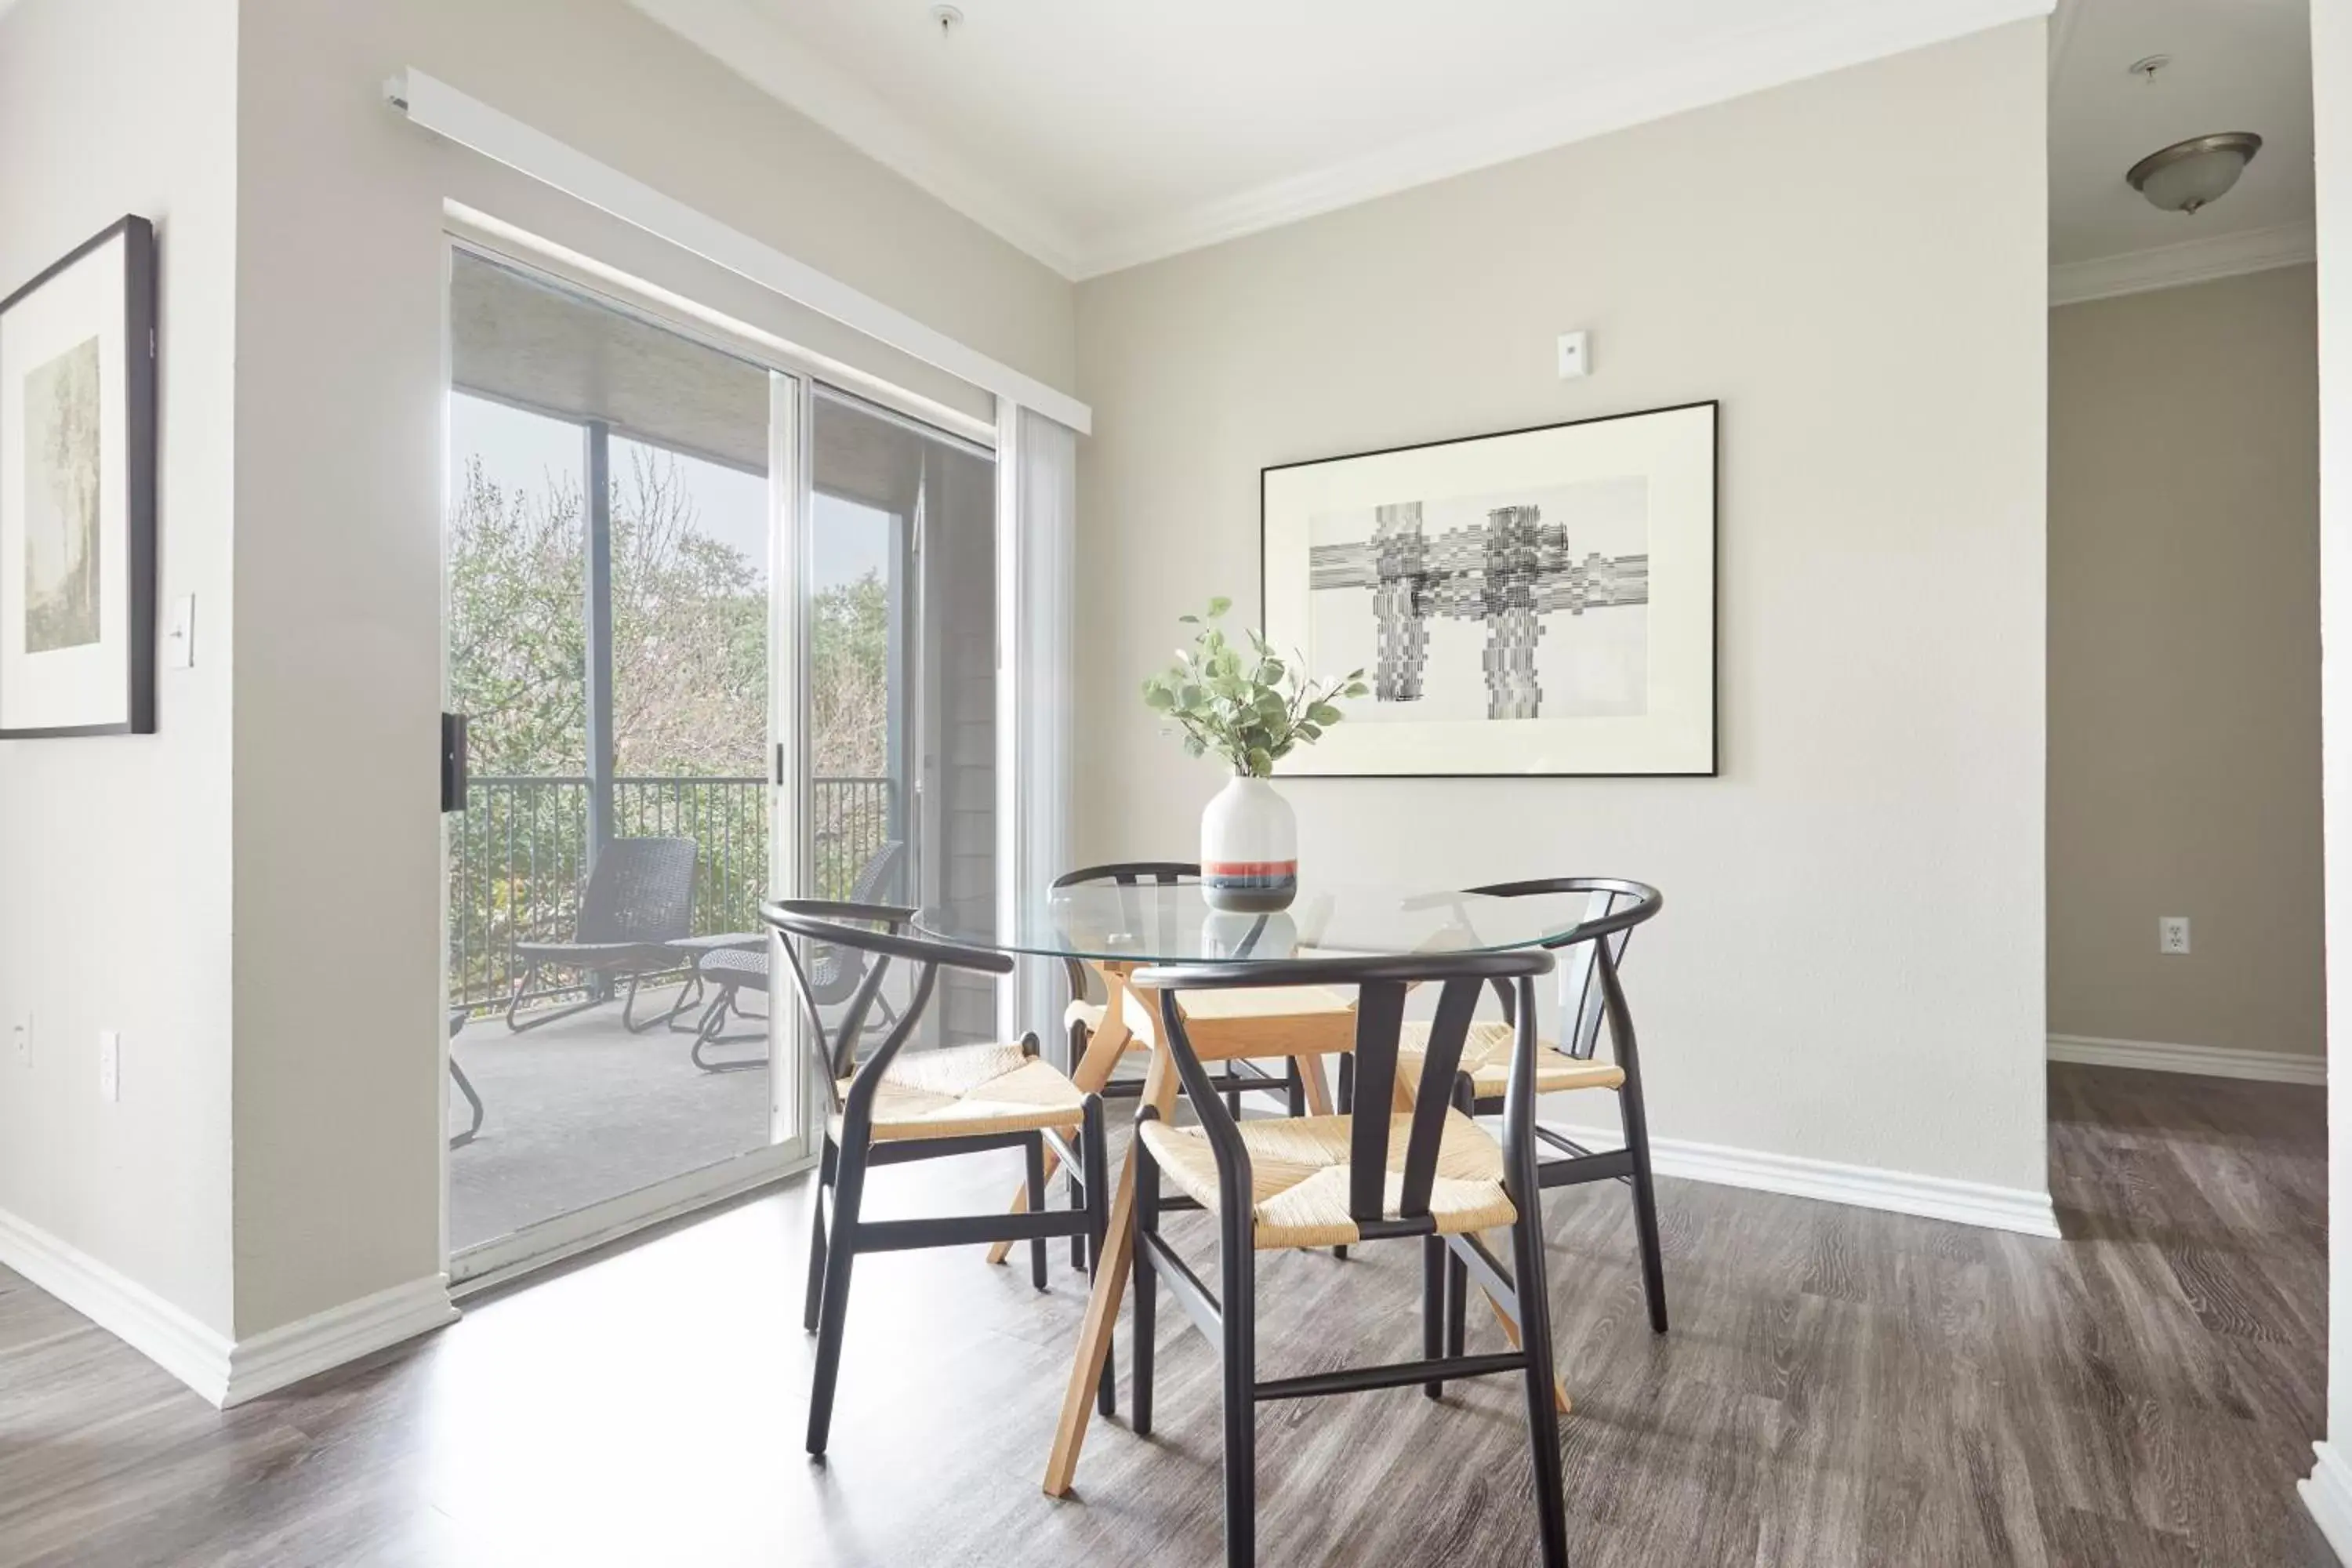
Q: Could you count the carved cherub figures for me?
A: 0